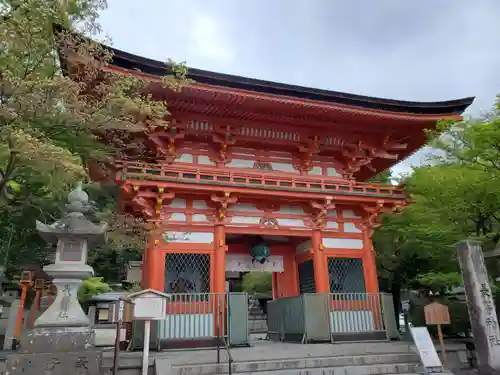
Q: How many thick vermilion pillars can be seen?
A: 4